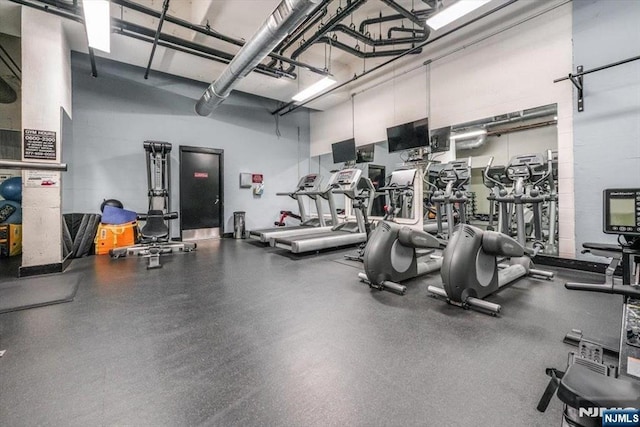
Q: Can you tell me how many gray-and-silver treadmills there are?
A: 2